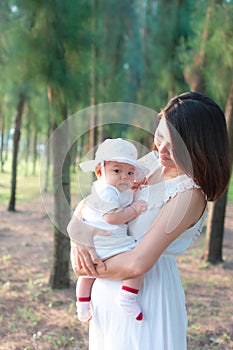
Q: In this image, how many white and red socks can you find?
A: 2